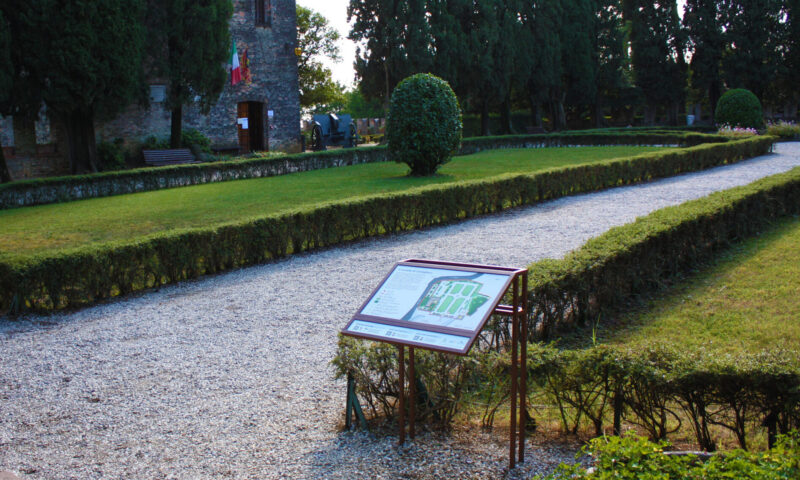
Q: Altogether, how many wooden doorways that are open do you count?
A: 1